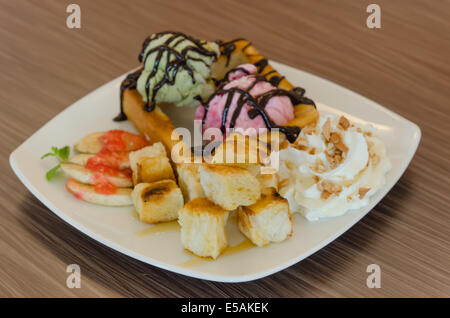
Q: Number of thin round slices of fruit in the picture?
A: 4